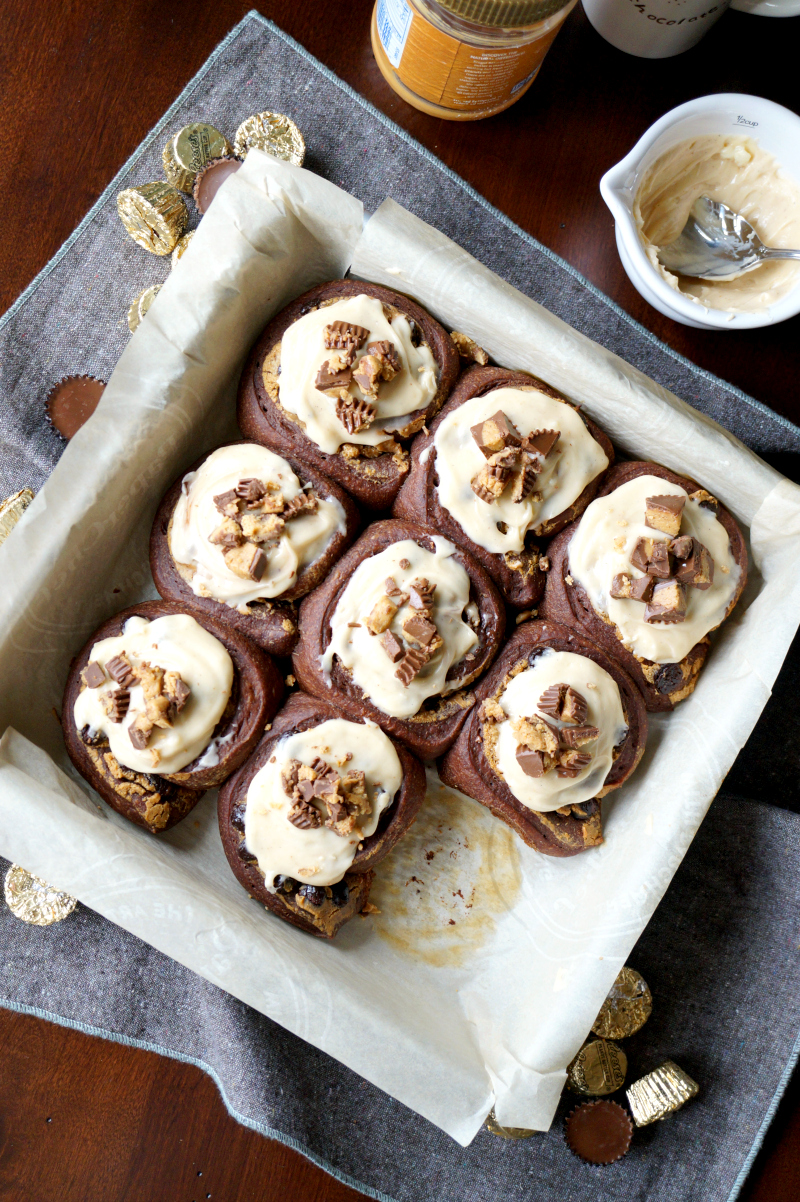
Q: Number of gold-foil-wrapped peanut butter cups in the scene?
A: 11